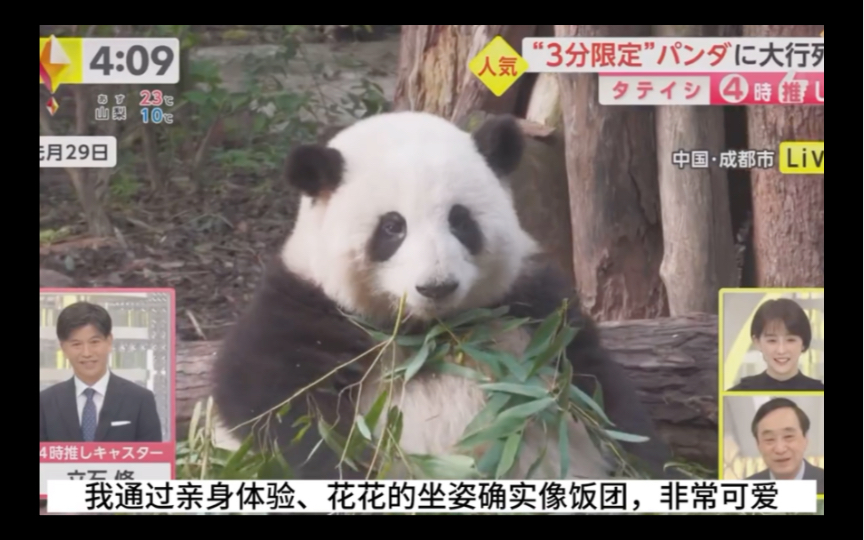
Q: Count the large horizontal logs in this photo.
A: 1